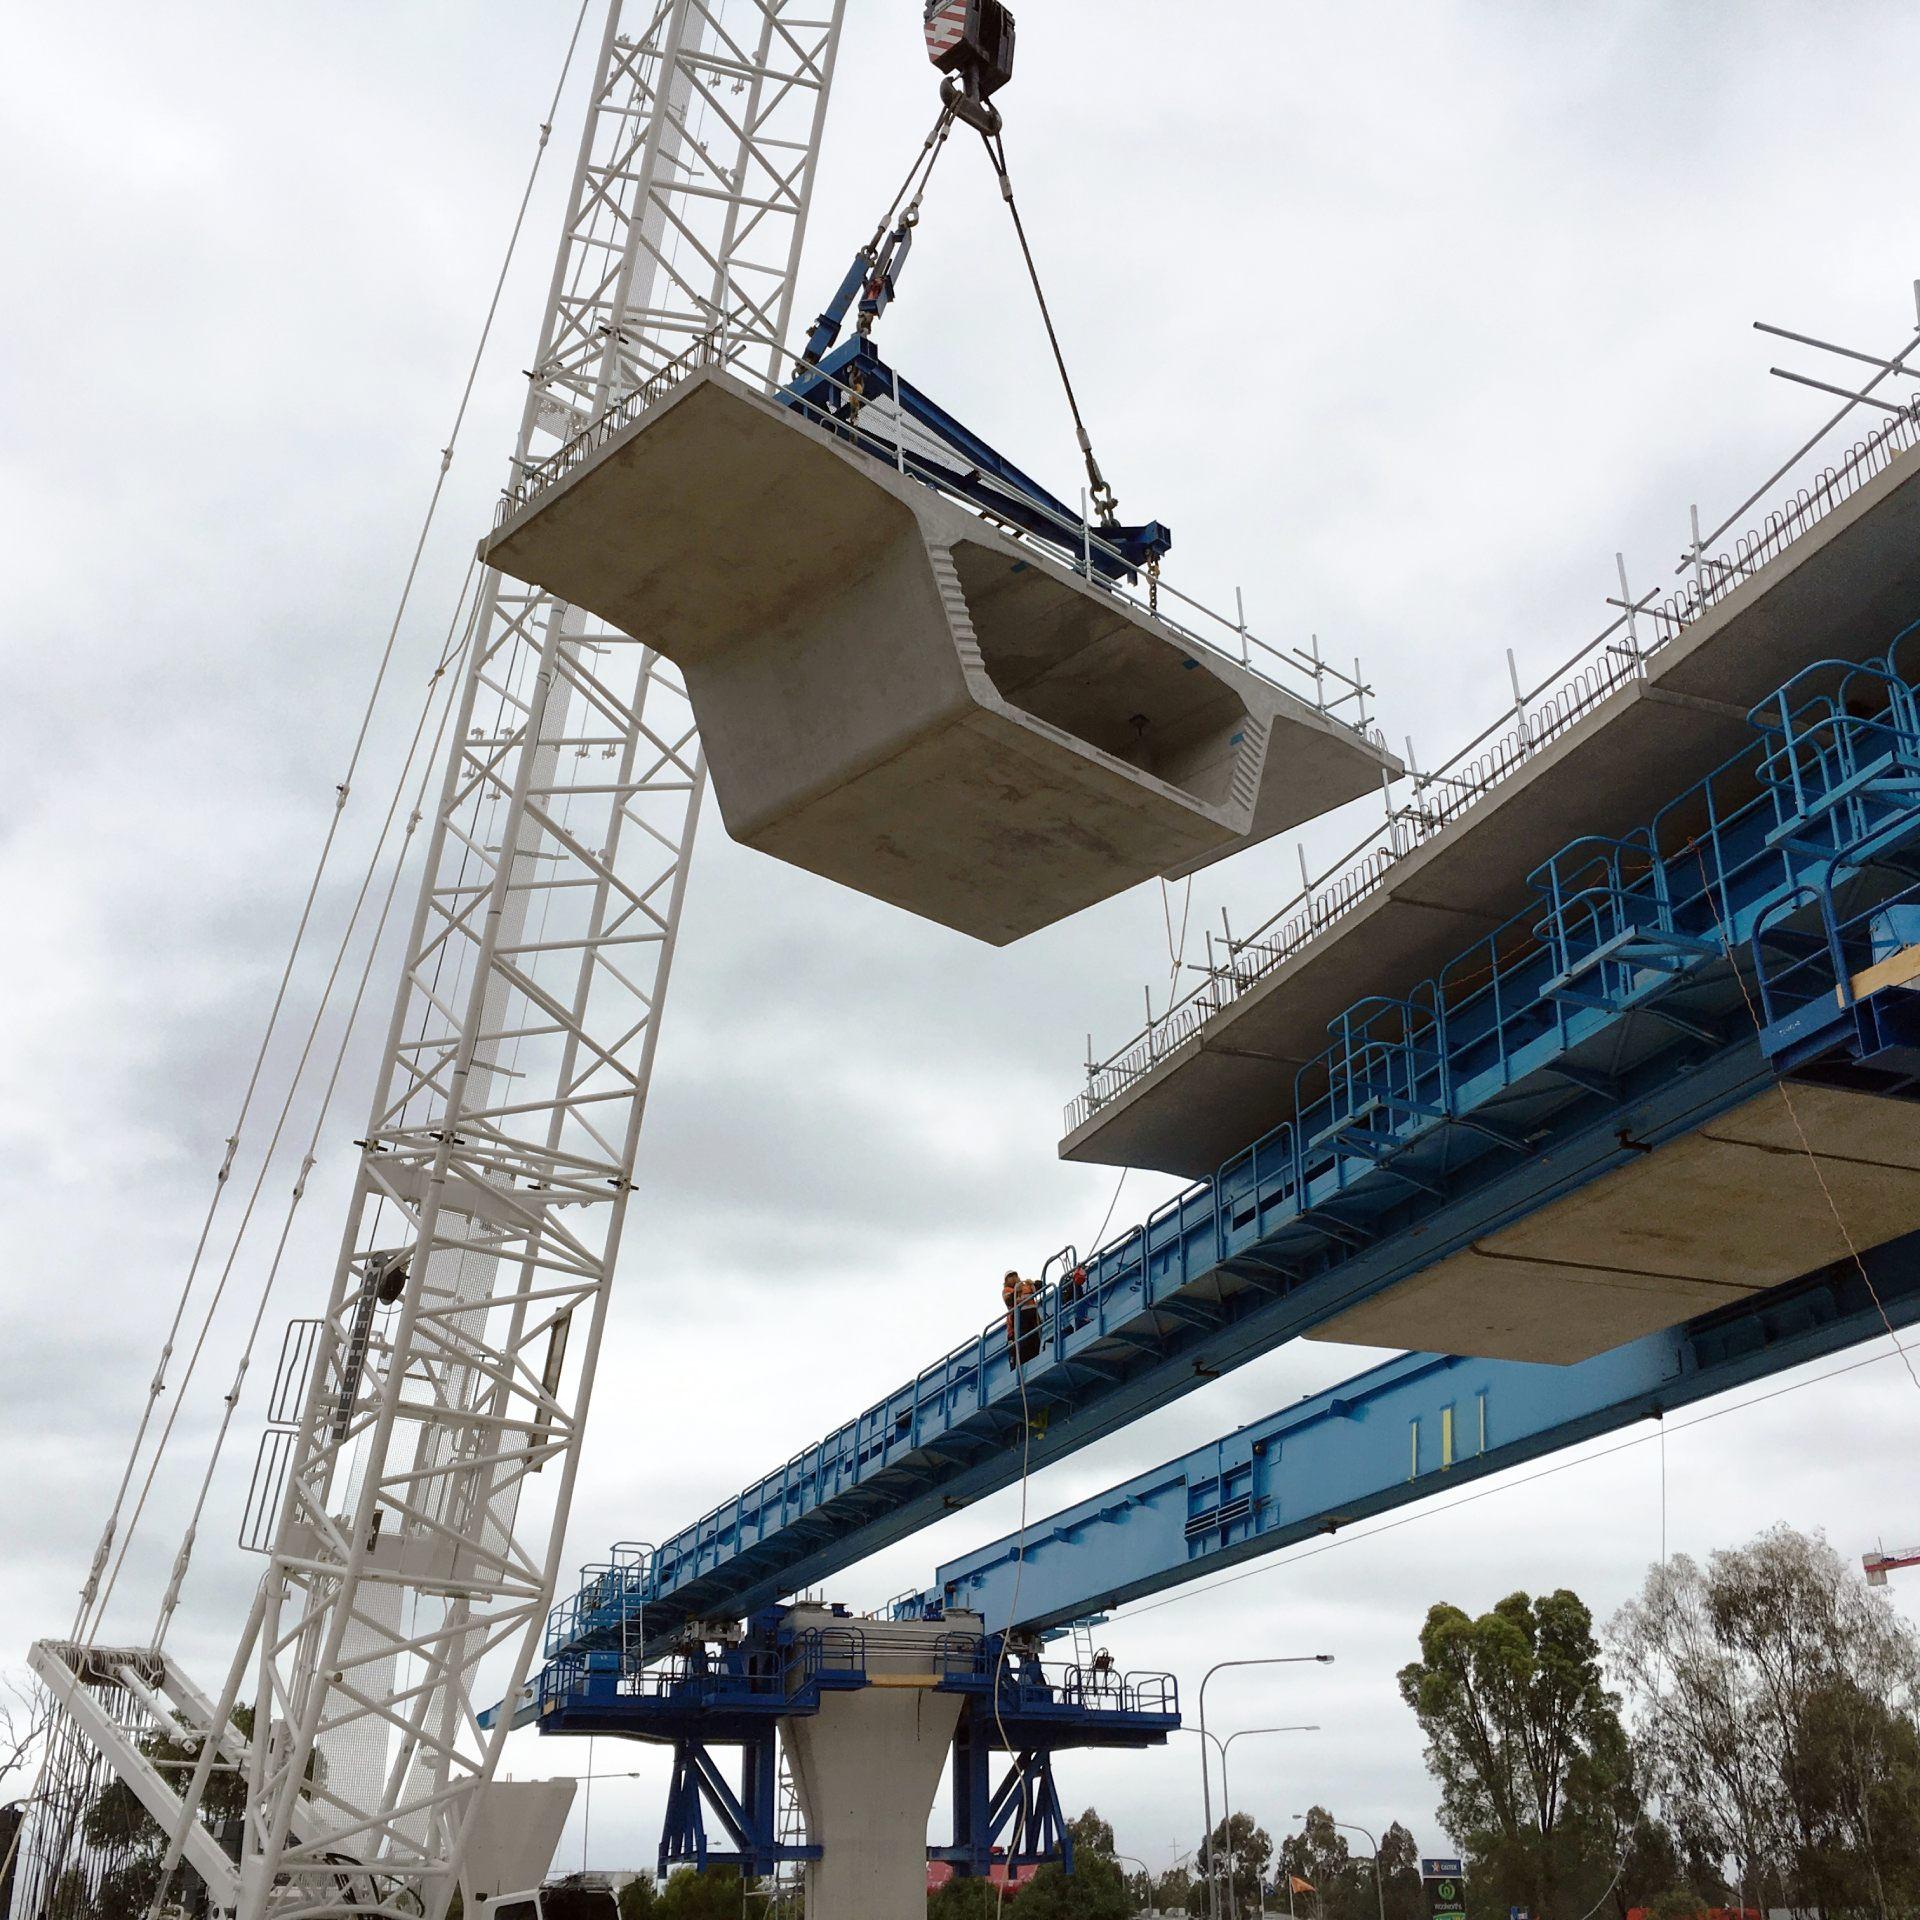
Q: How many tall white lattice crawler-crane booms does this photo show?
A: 1